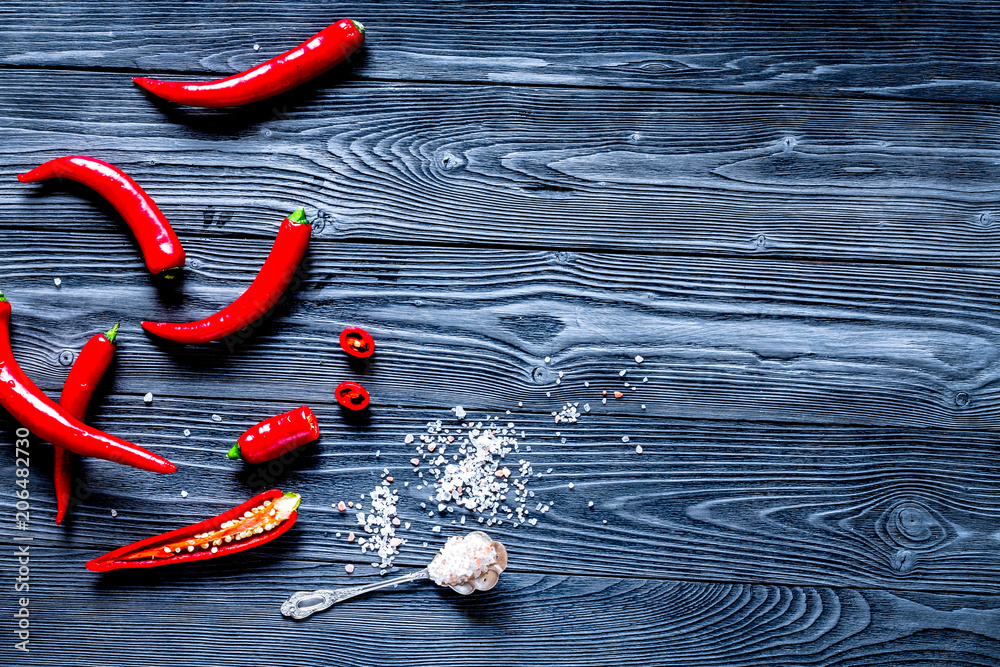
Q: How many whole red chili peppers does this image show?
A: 5